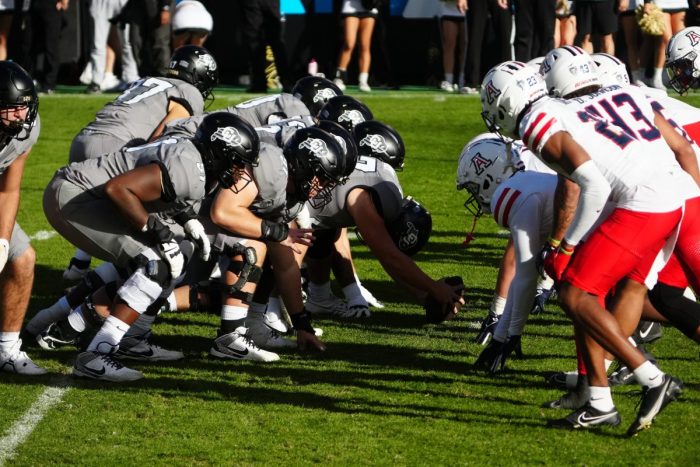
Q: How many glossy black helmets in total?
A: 9